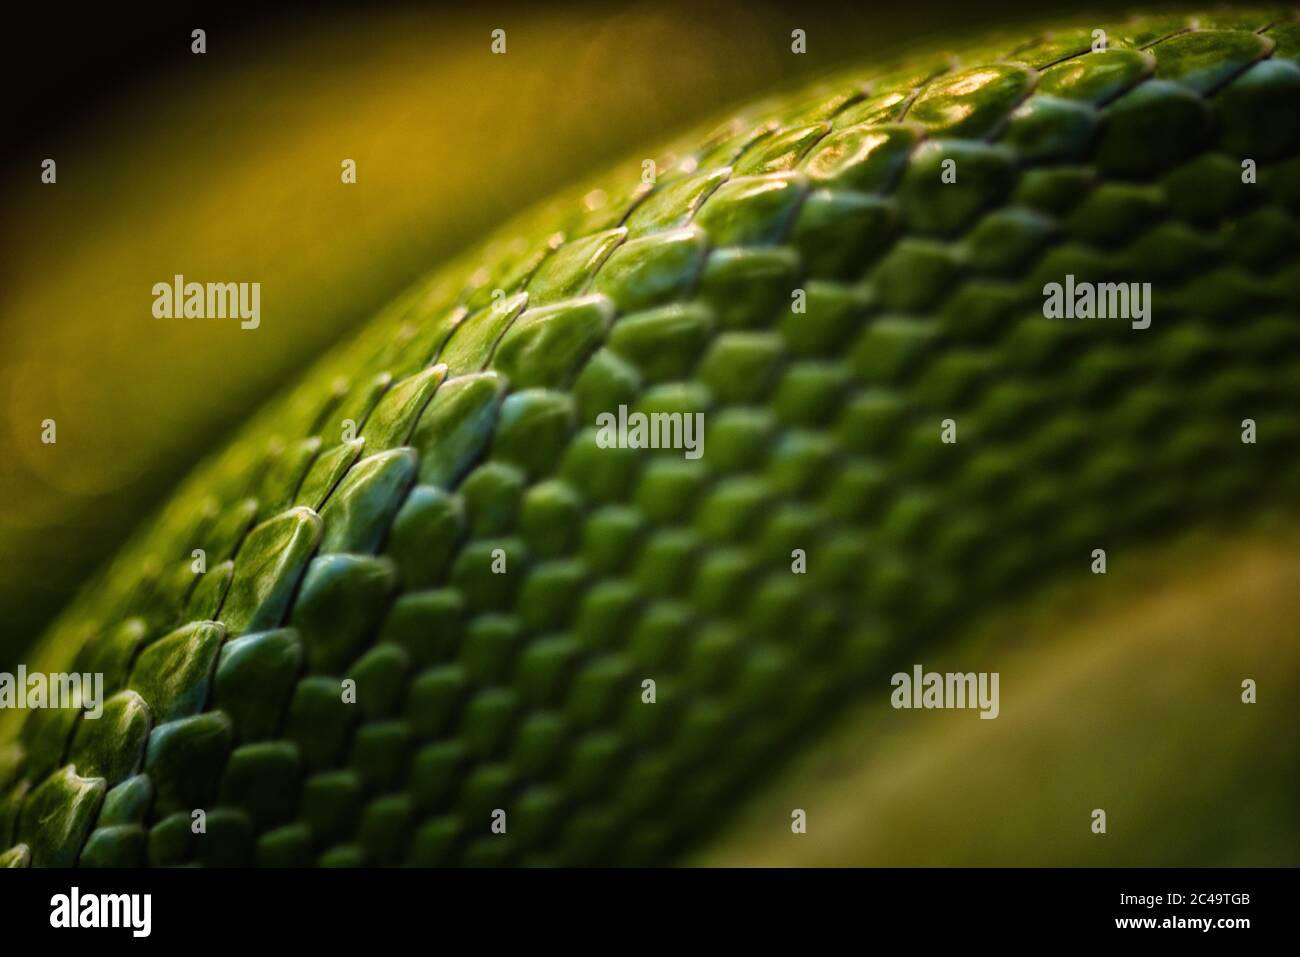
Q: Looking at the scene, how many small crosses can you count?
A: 0